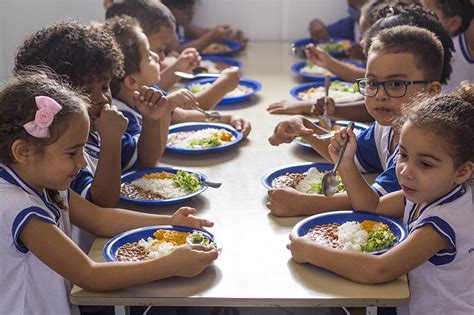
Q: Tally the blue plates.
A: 12